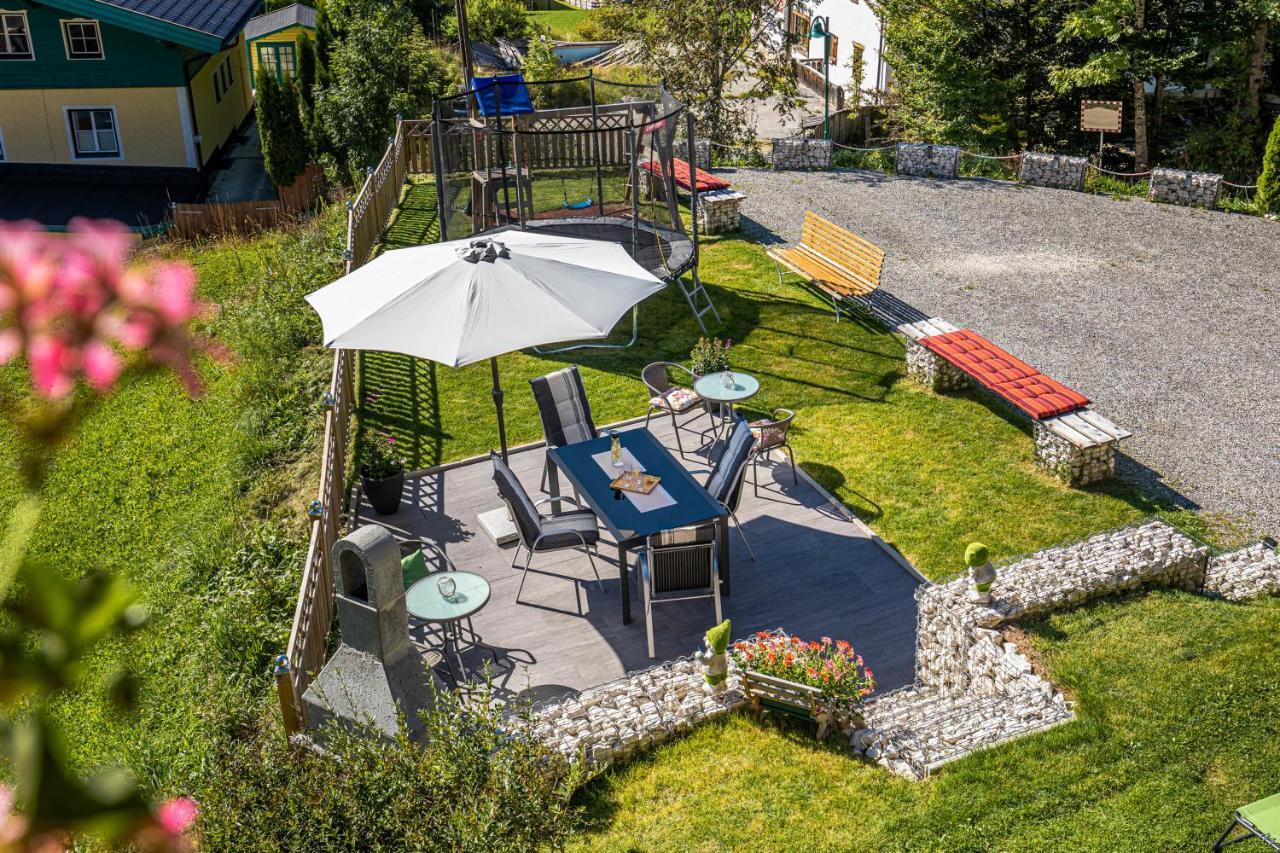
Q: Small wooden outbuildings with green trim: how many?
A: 1